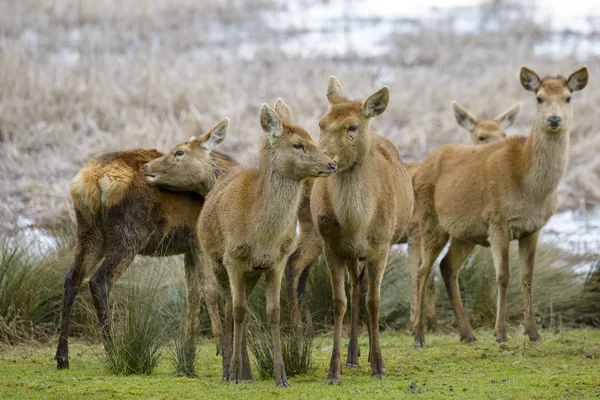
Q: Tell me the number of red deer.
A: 5